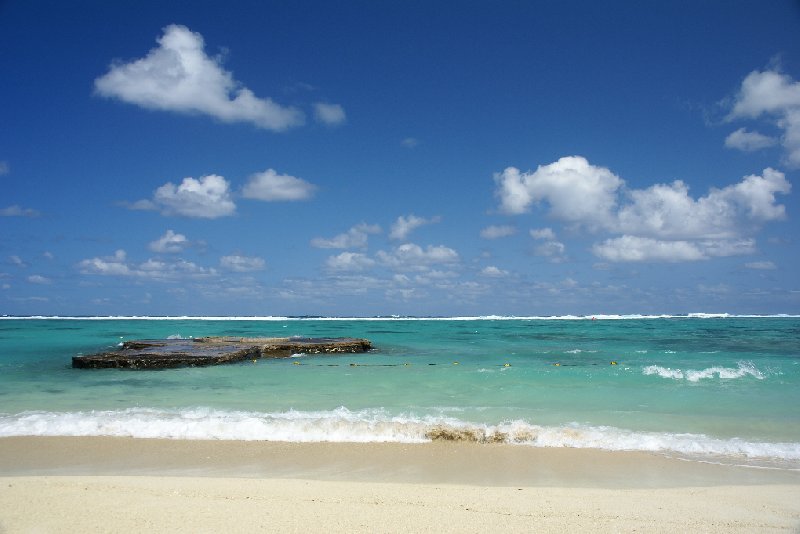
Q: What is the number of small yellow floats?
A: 8